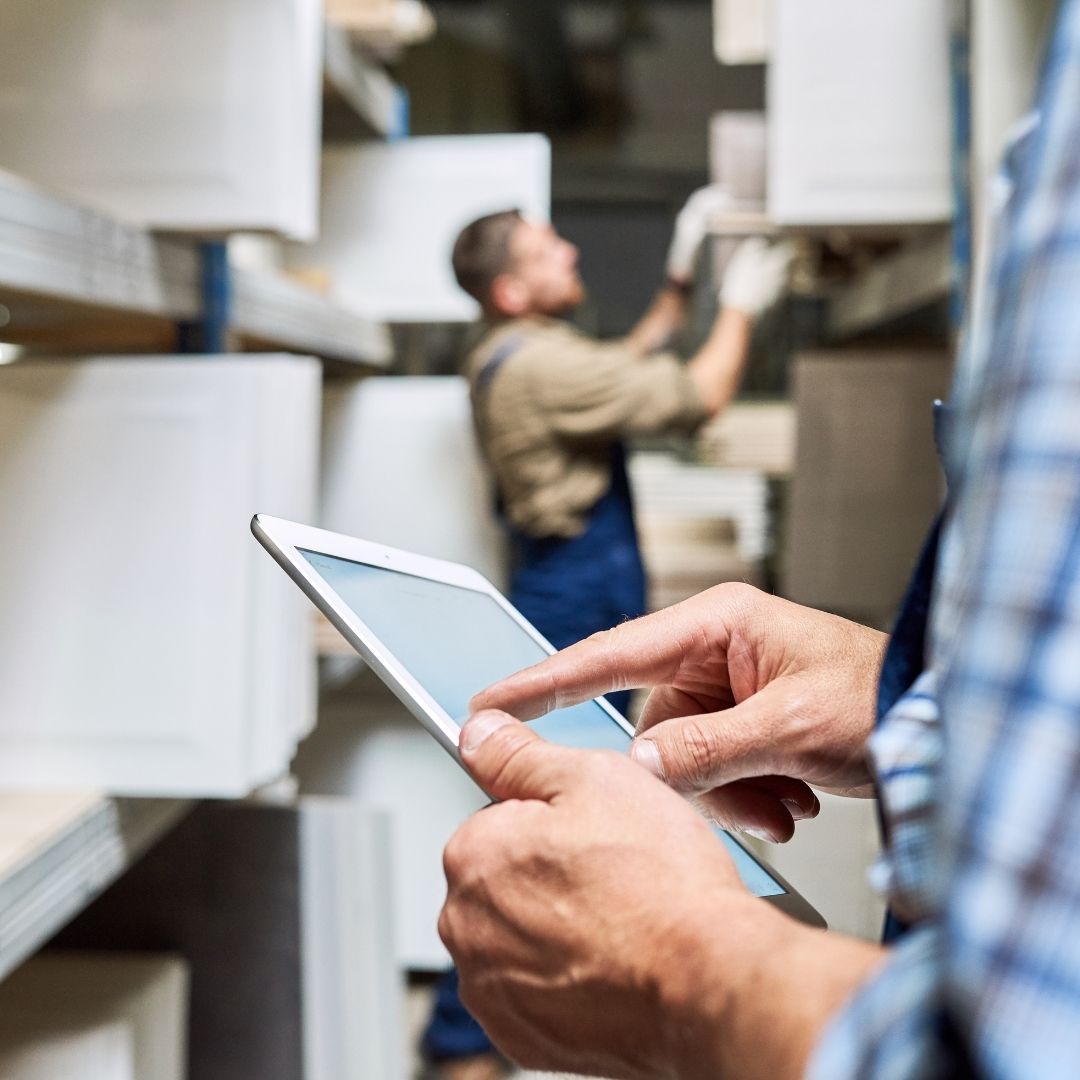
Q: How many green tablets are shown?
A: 0